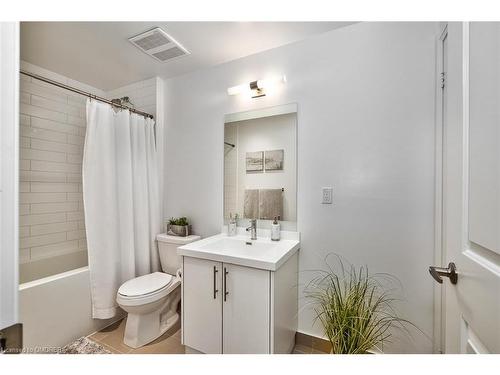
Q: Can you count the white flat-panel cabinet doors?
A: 2